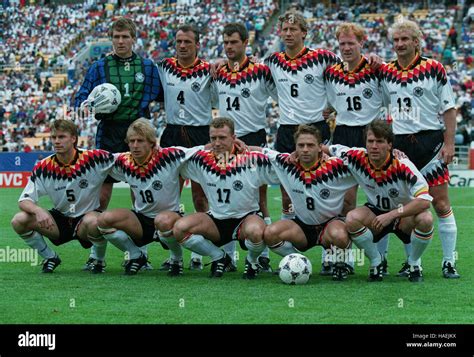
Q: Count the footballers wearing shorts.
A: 11